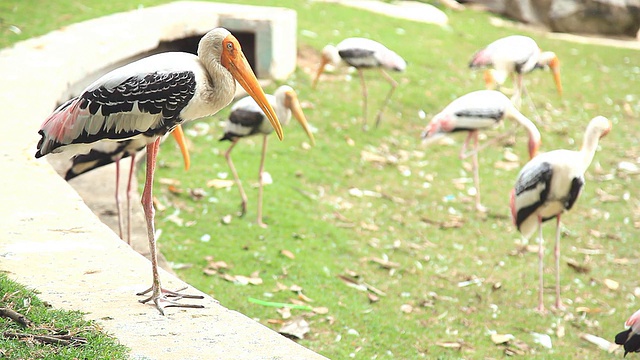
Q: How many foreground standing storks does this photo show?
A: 1